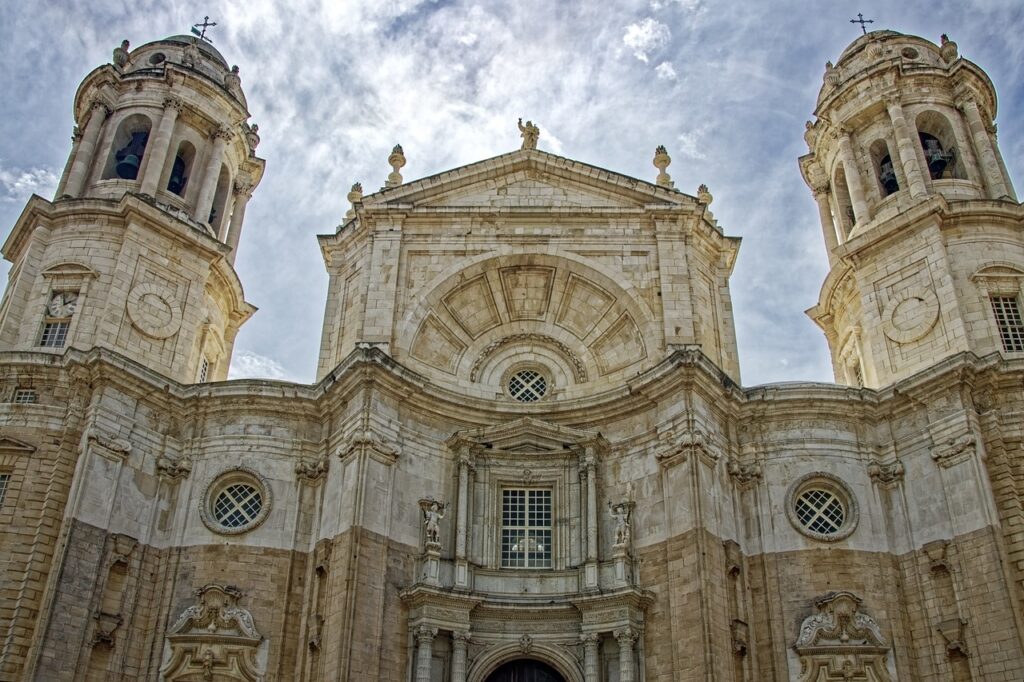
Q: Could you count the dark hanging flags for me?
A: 0